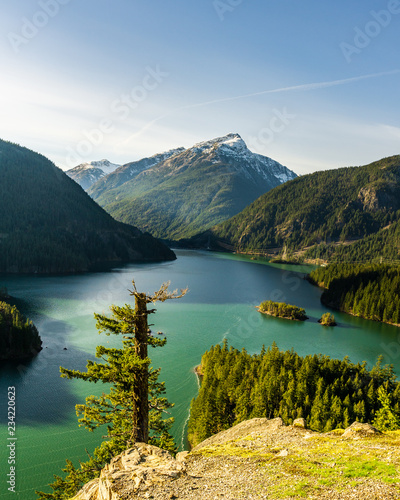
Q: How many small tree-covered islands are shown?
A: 2